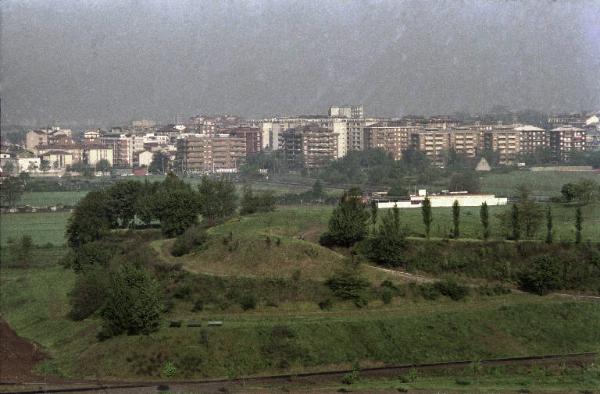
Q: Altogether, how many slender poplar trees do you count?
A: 8